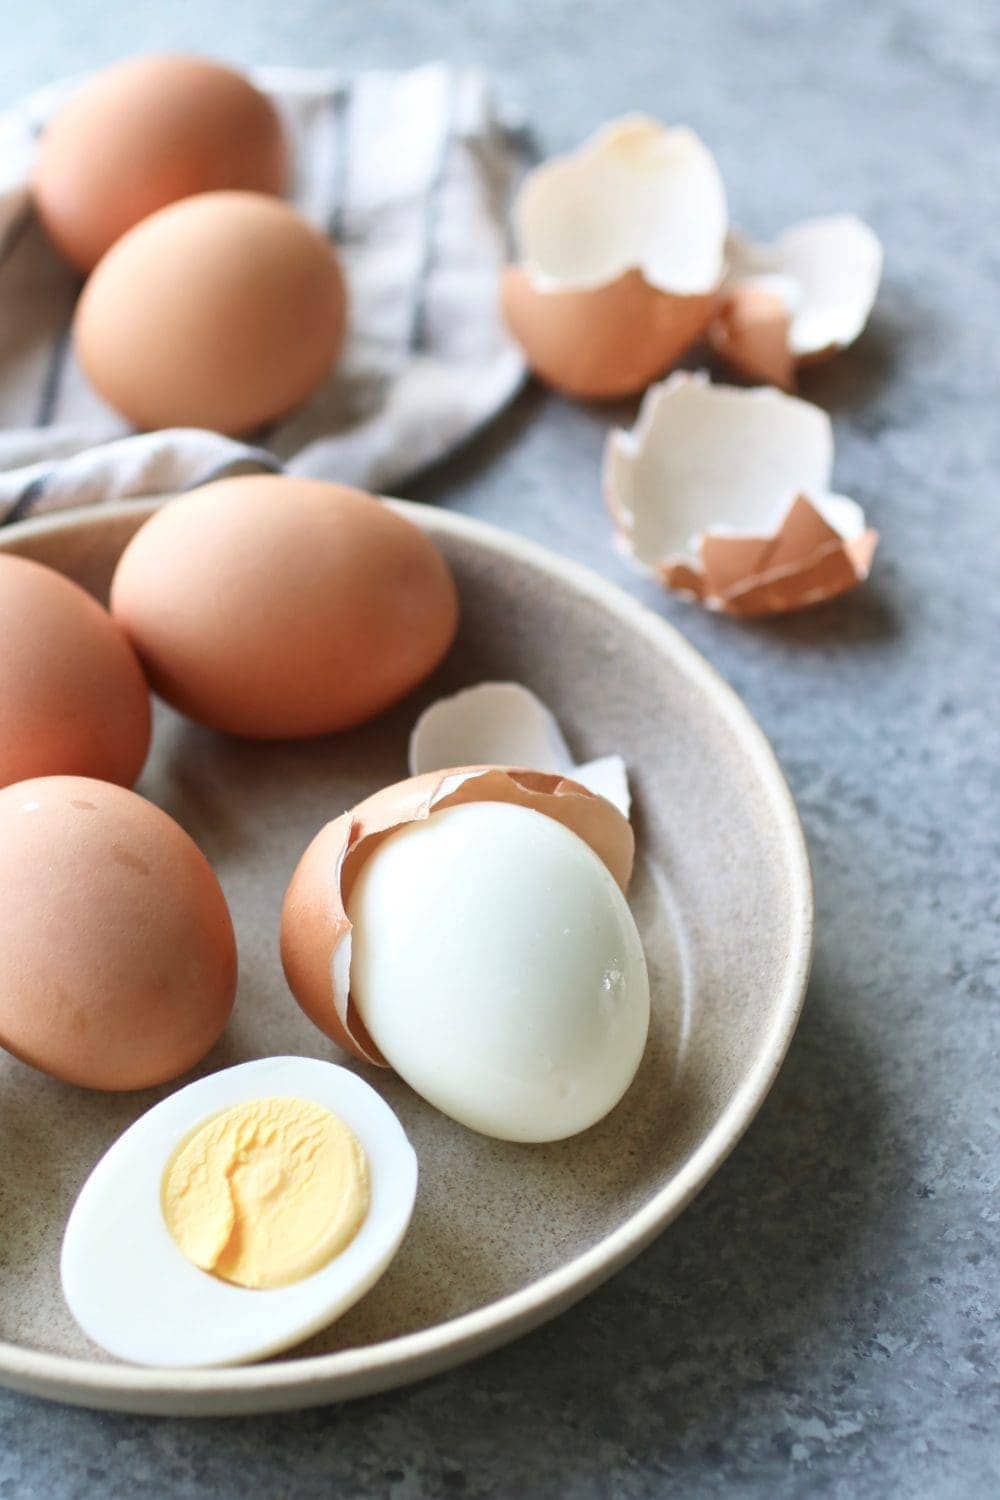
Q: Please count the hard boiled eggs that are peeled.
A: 2